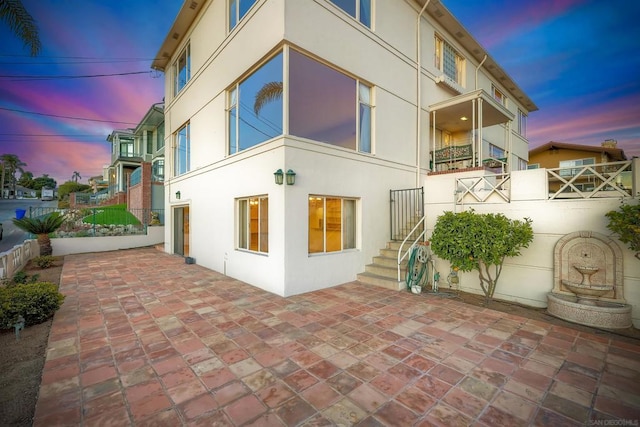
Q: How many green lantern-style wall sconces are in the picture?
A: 3